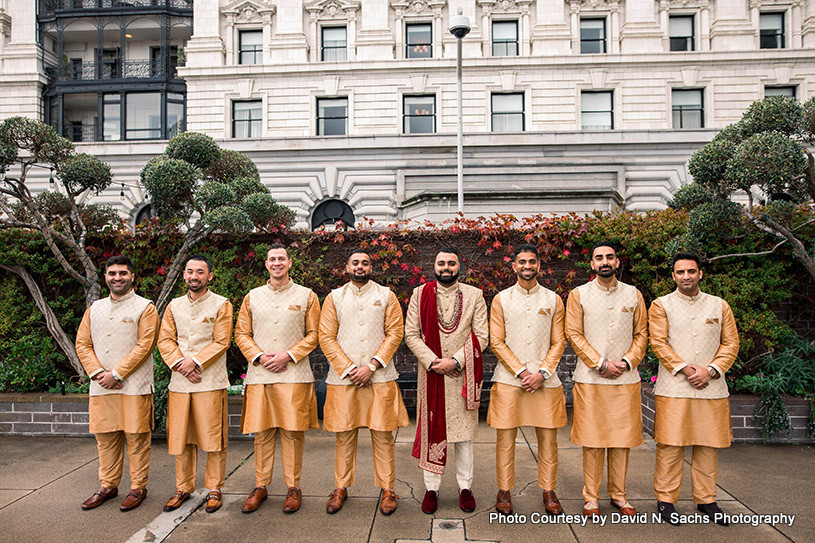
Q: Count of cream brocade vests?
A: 7